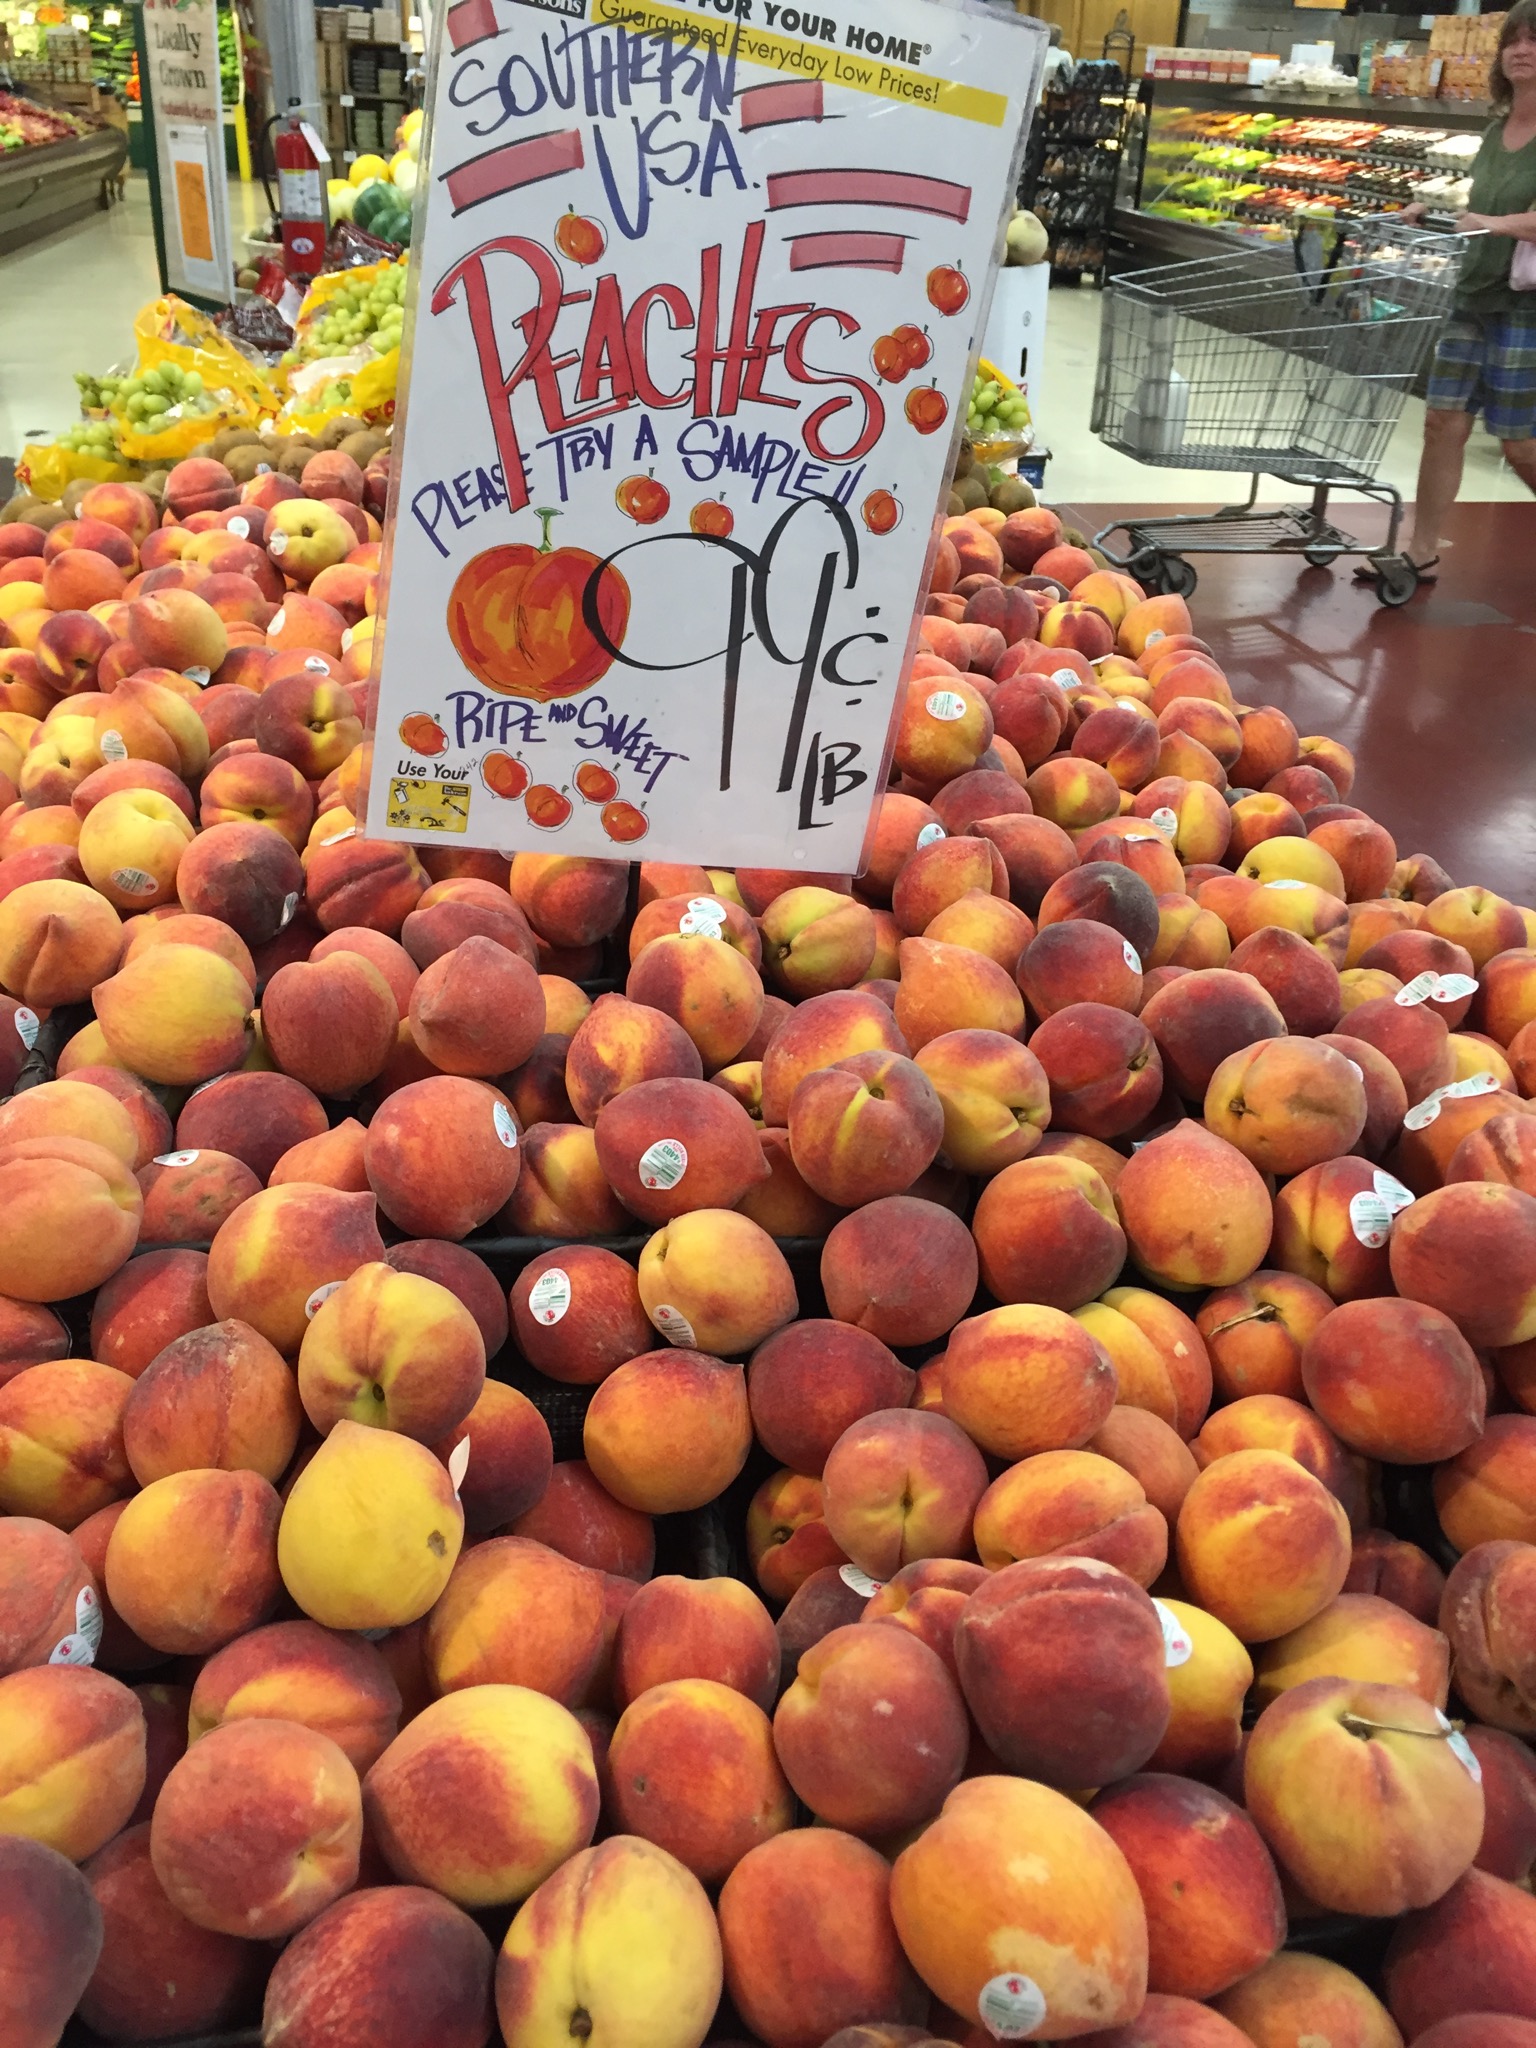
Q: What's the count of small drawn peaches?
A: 13